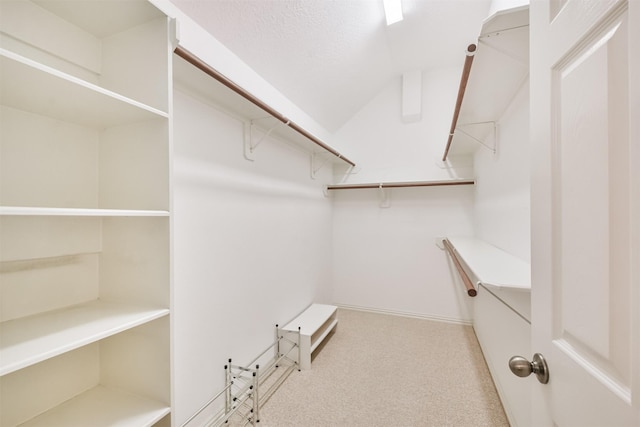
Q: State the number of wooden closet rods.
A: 4